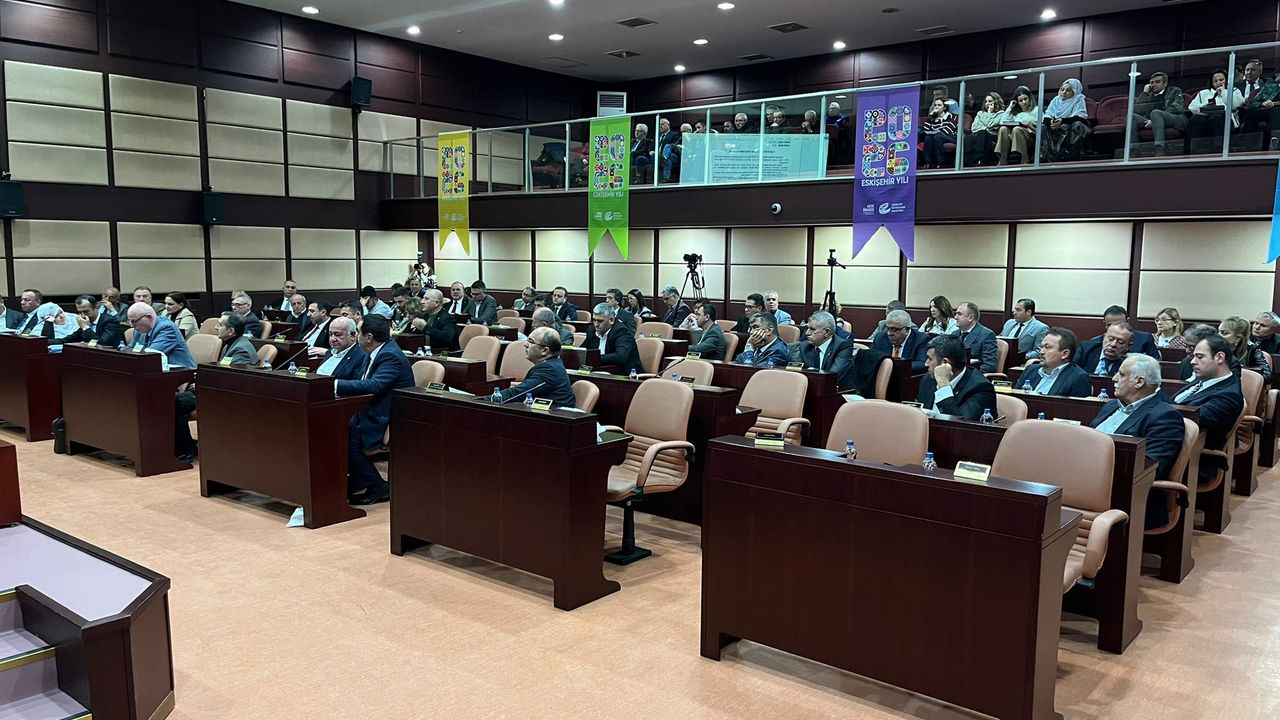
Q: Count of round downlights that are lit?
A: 9